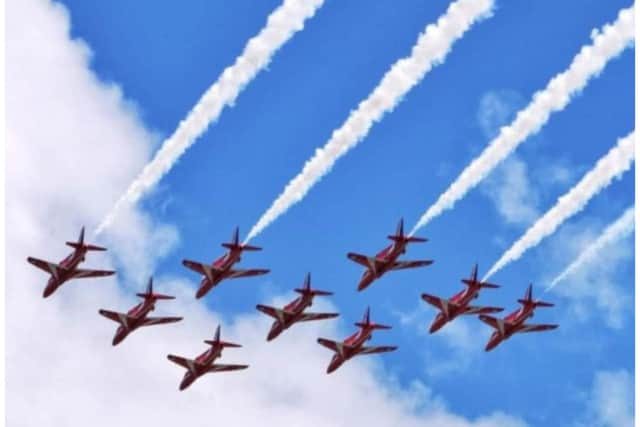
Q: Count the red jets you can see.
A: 9